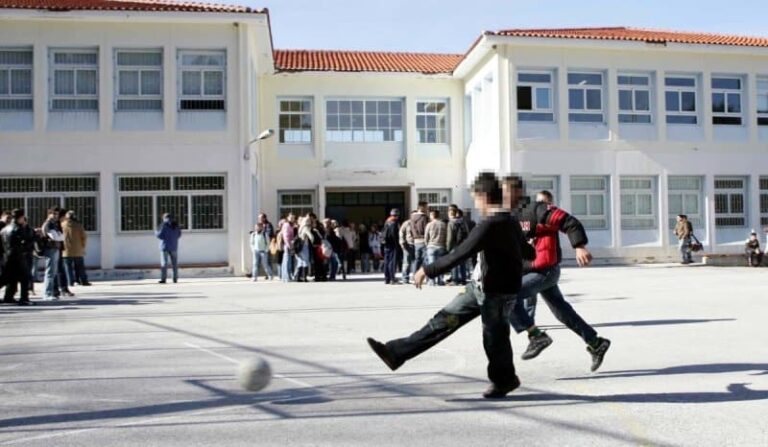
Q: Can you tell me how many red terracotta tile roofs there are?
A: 3